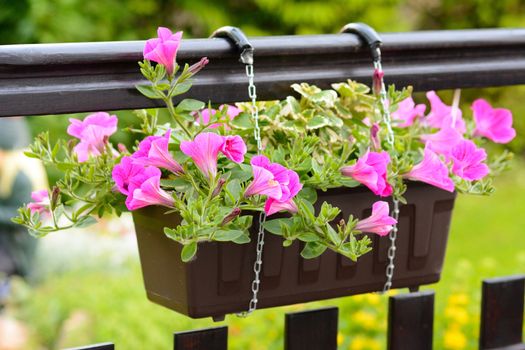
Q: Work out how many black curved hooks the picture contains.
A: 2